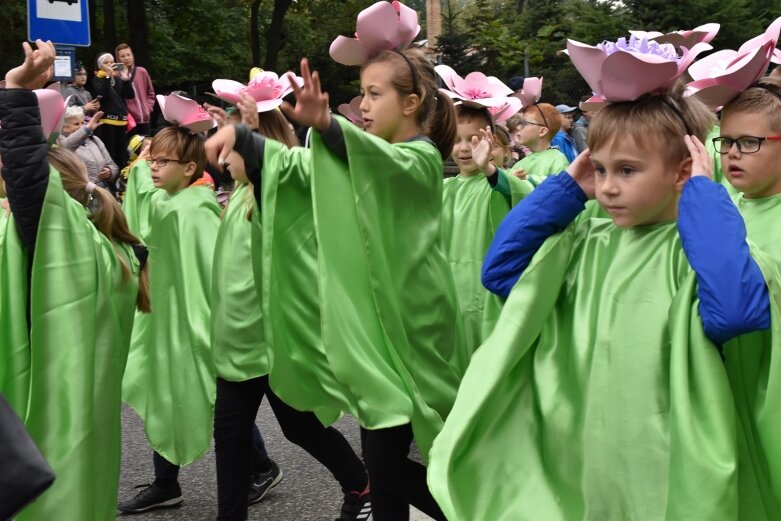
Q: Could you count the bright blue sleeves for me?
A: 2